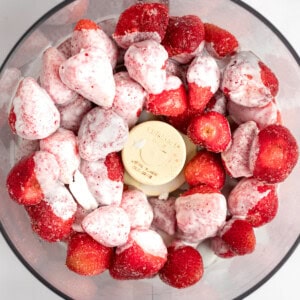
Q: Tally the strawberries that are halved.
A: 0